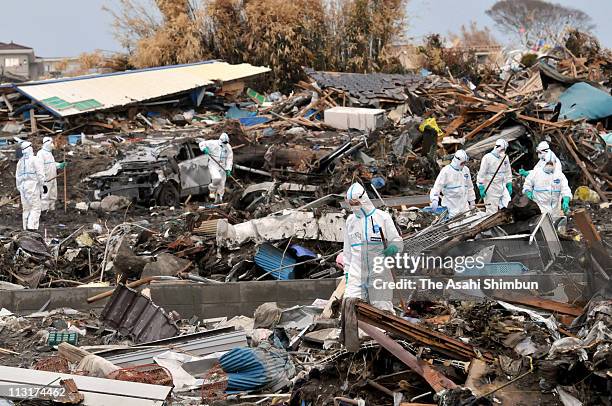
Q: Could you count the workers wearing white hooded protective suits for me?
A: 8